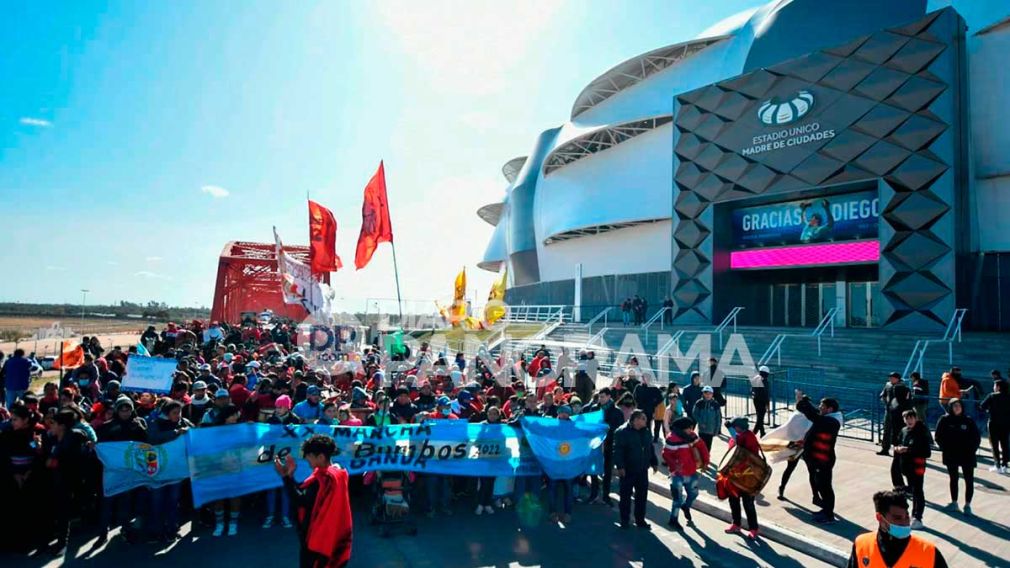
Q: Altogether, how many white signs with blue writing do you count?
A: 1